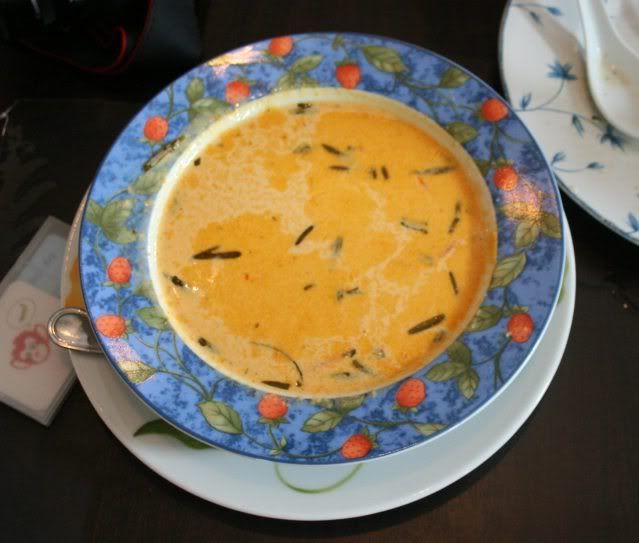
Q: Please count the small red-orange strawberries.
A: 12